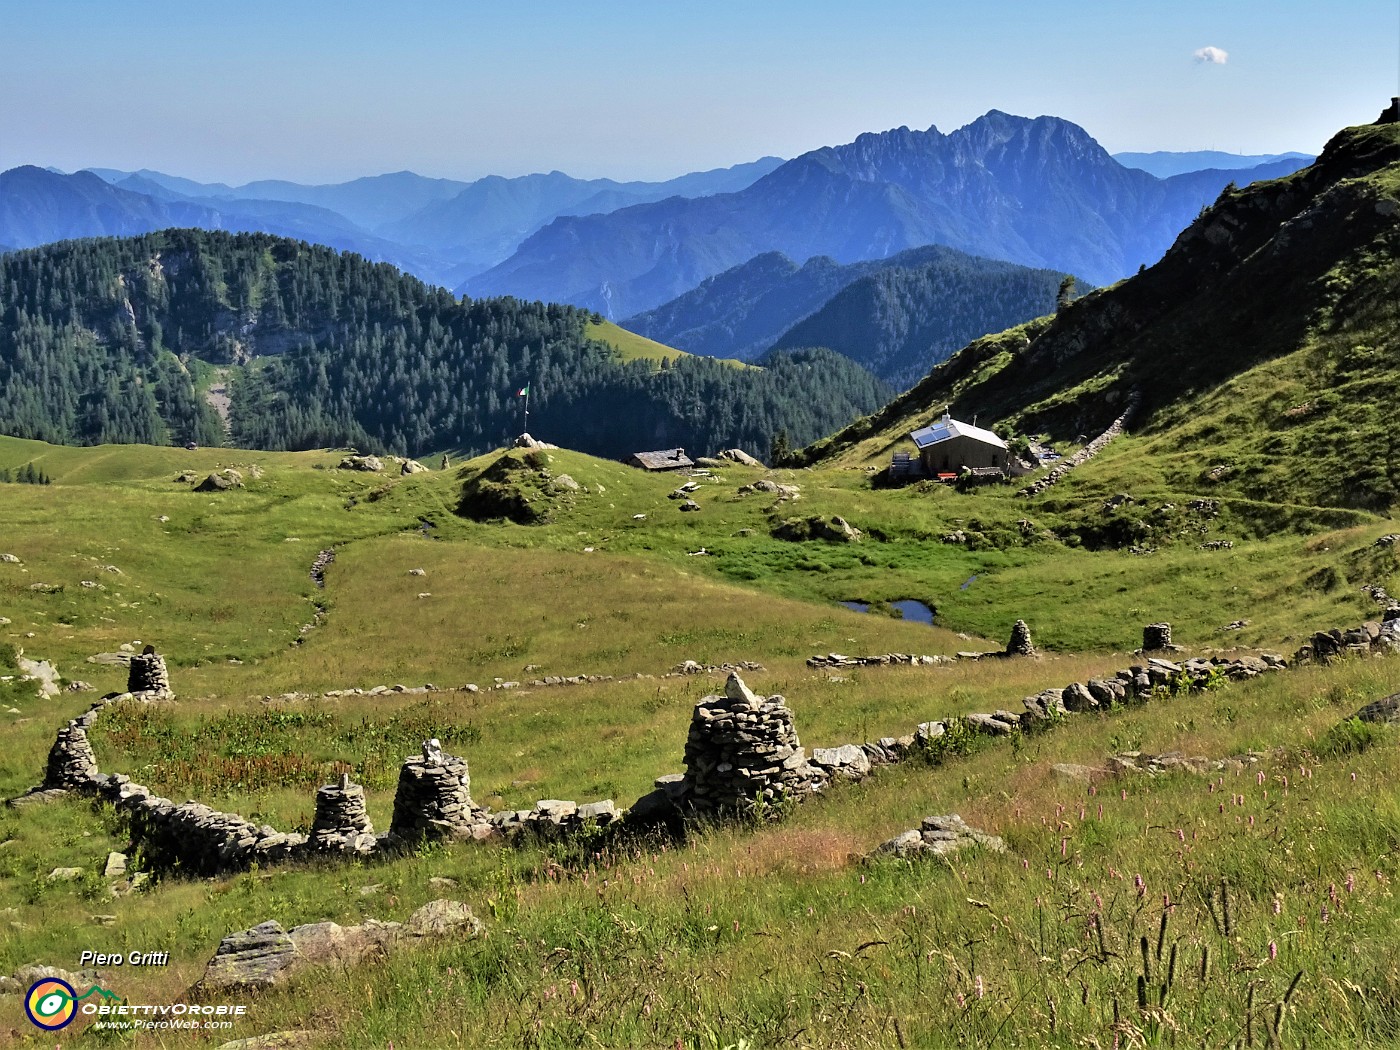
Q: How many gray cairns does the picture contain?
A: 7